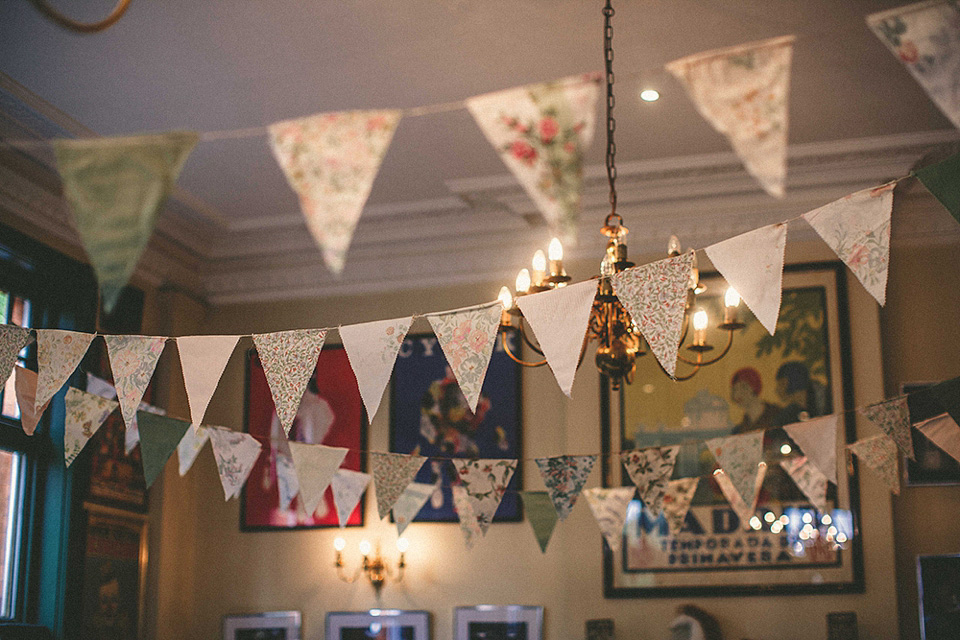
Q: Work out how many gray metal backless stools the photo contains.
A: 0